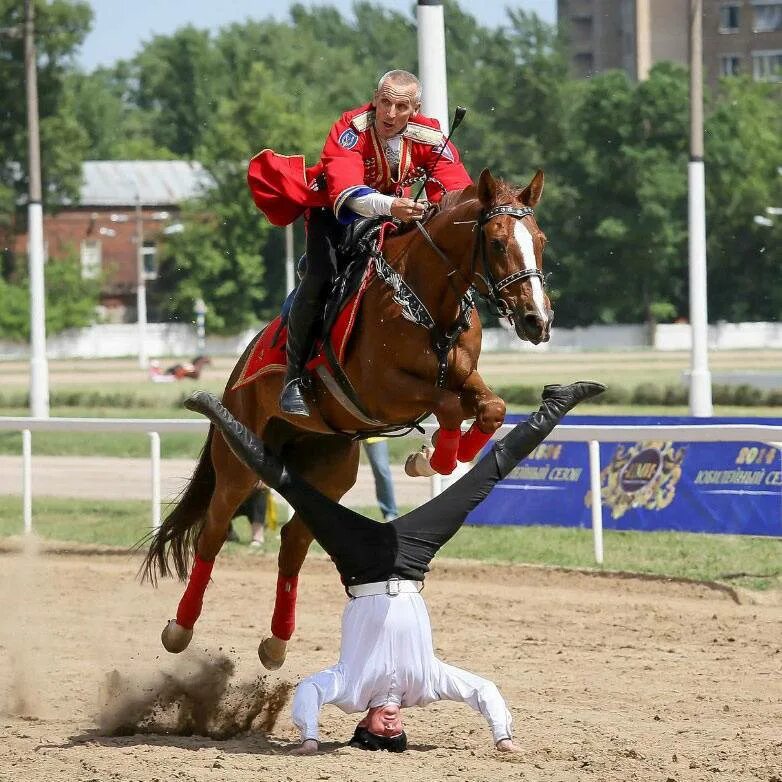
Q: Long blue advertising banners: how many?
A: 1